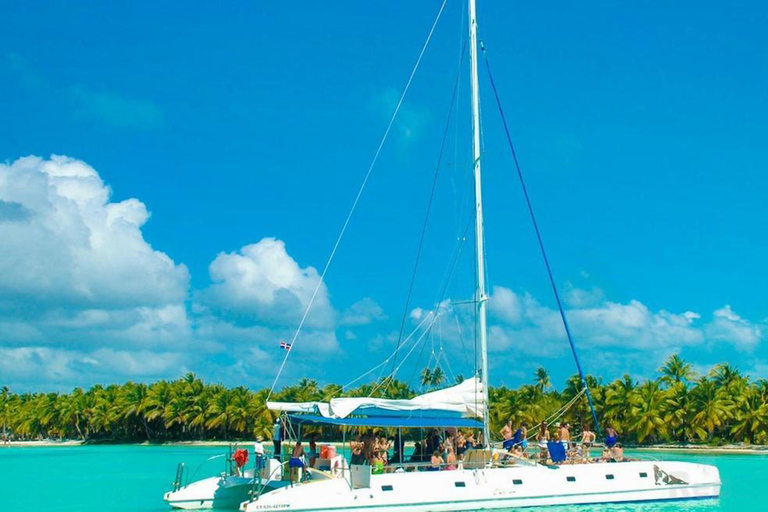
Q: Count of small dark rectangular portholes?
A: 6